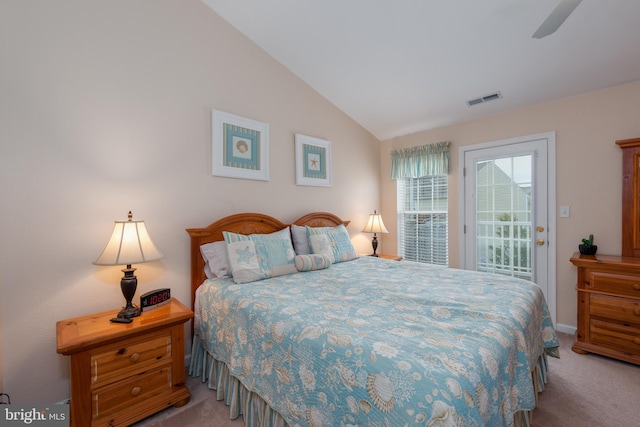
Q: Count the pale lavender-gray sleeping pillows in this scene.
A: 2